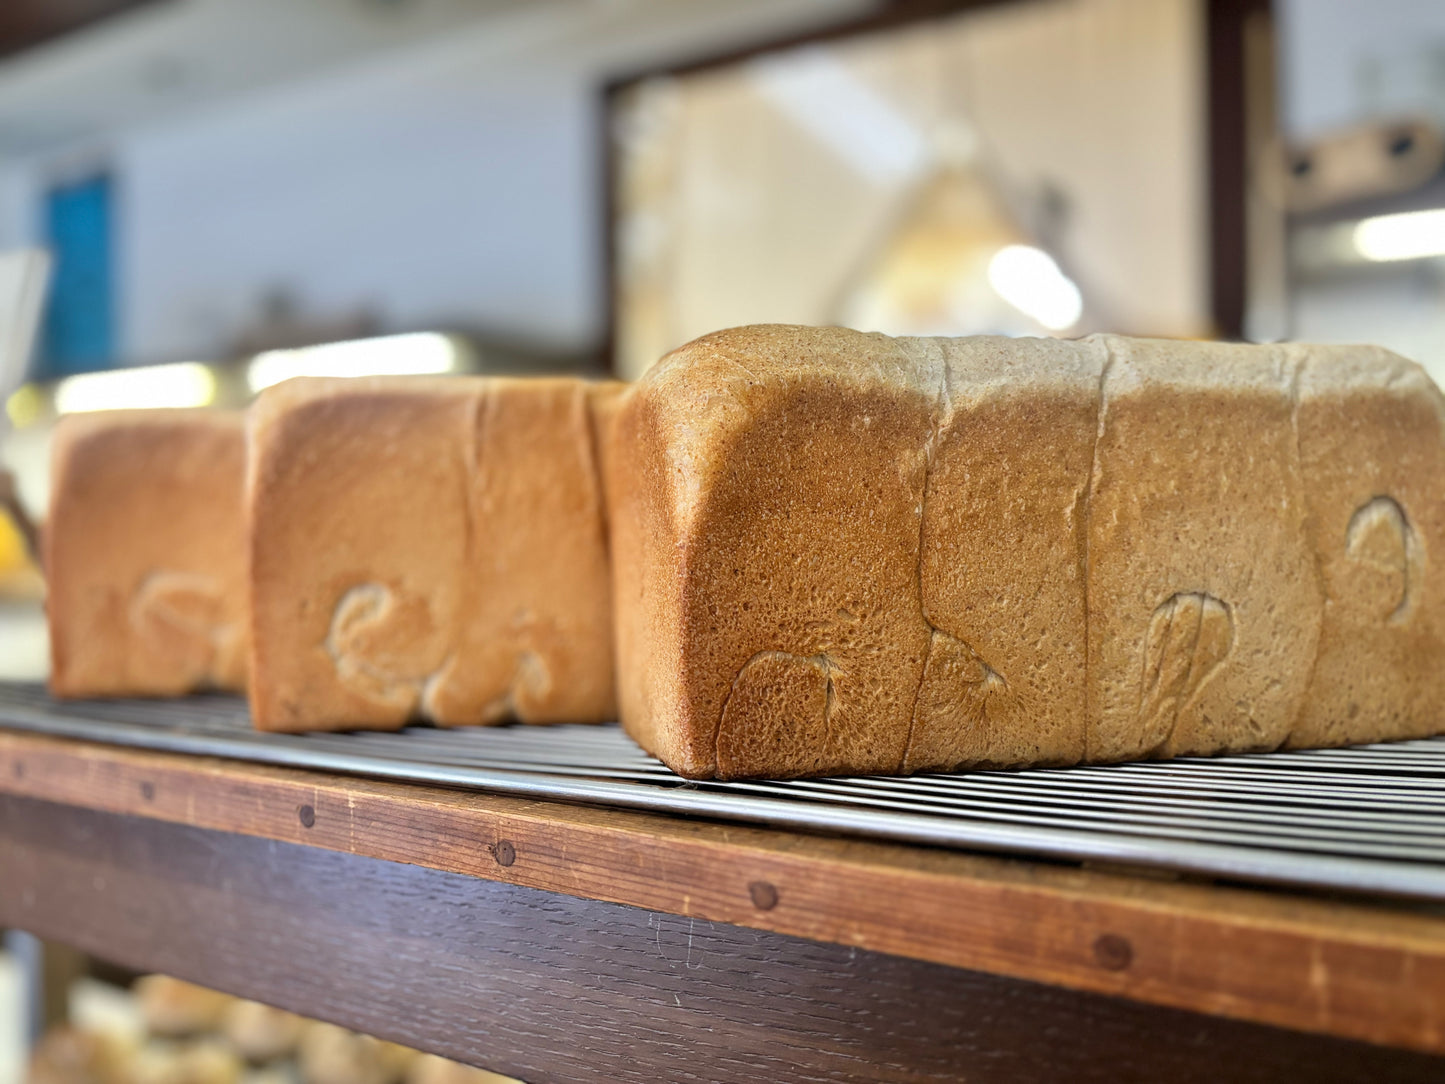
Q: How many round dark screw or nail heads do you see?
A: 6